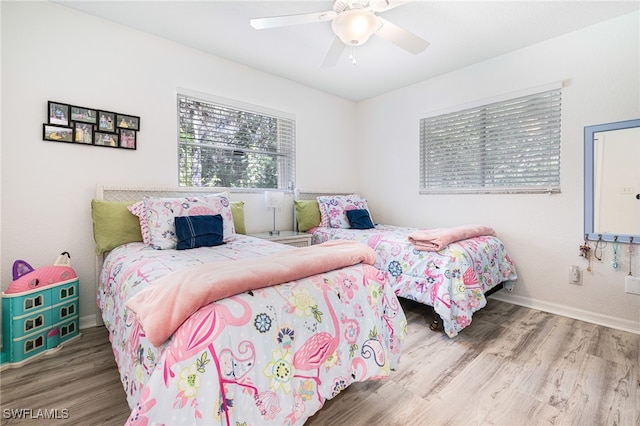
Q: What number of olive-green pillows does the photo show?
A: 3